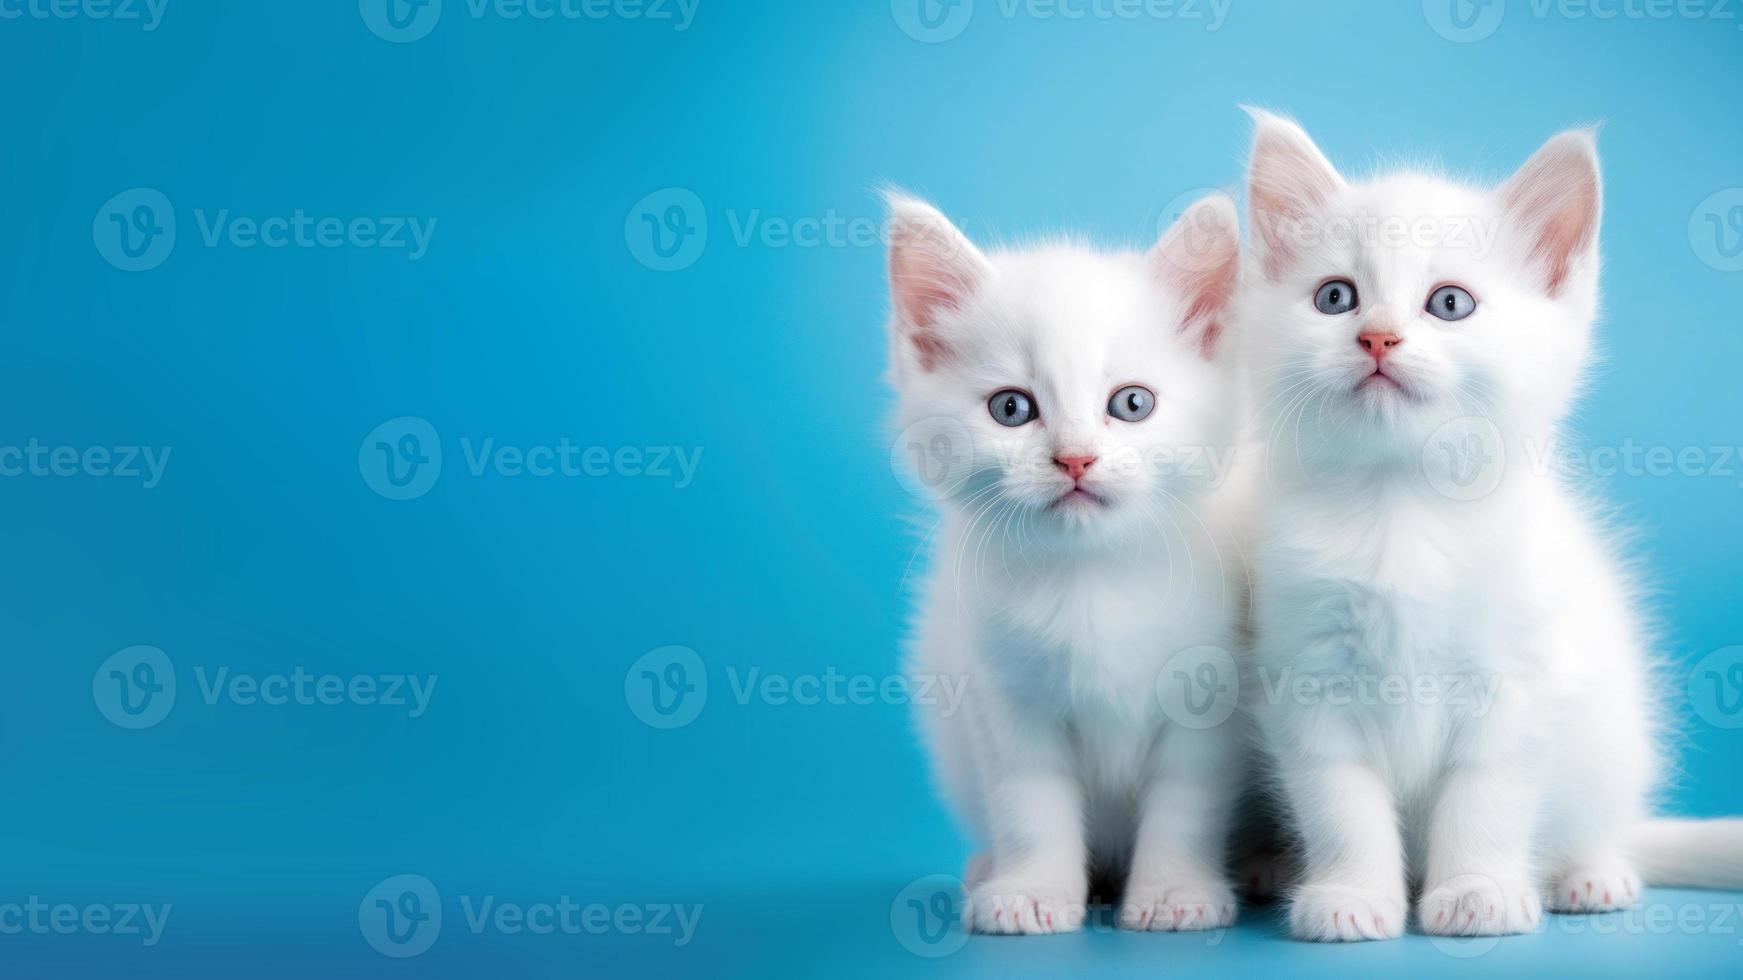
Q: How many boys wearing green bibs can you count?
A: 0